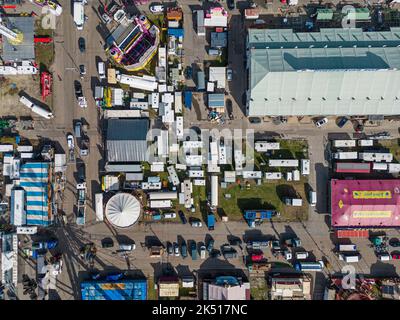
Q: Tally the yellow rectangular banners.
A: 2